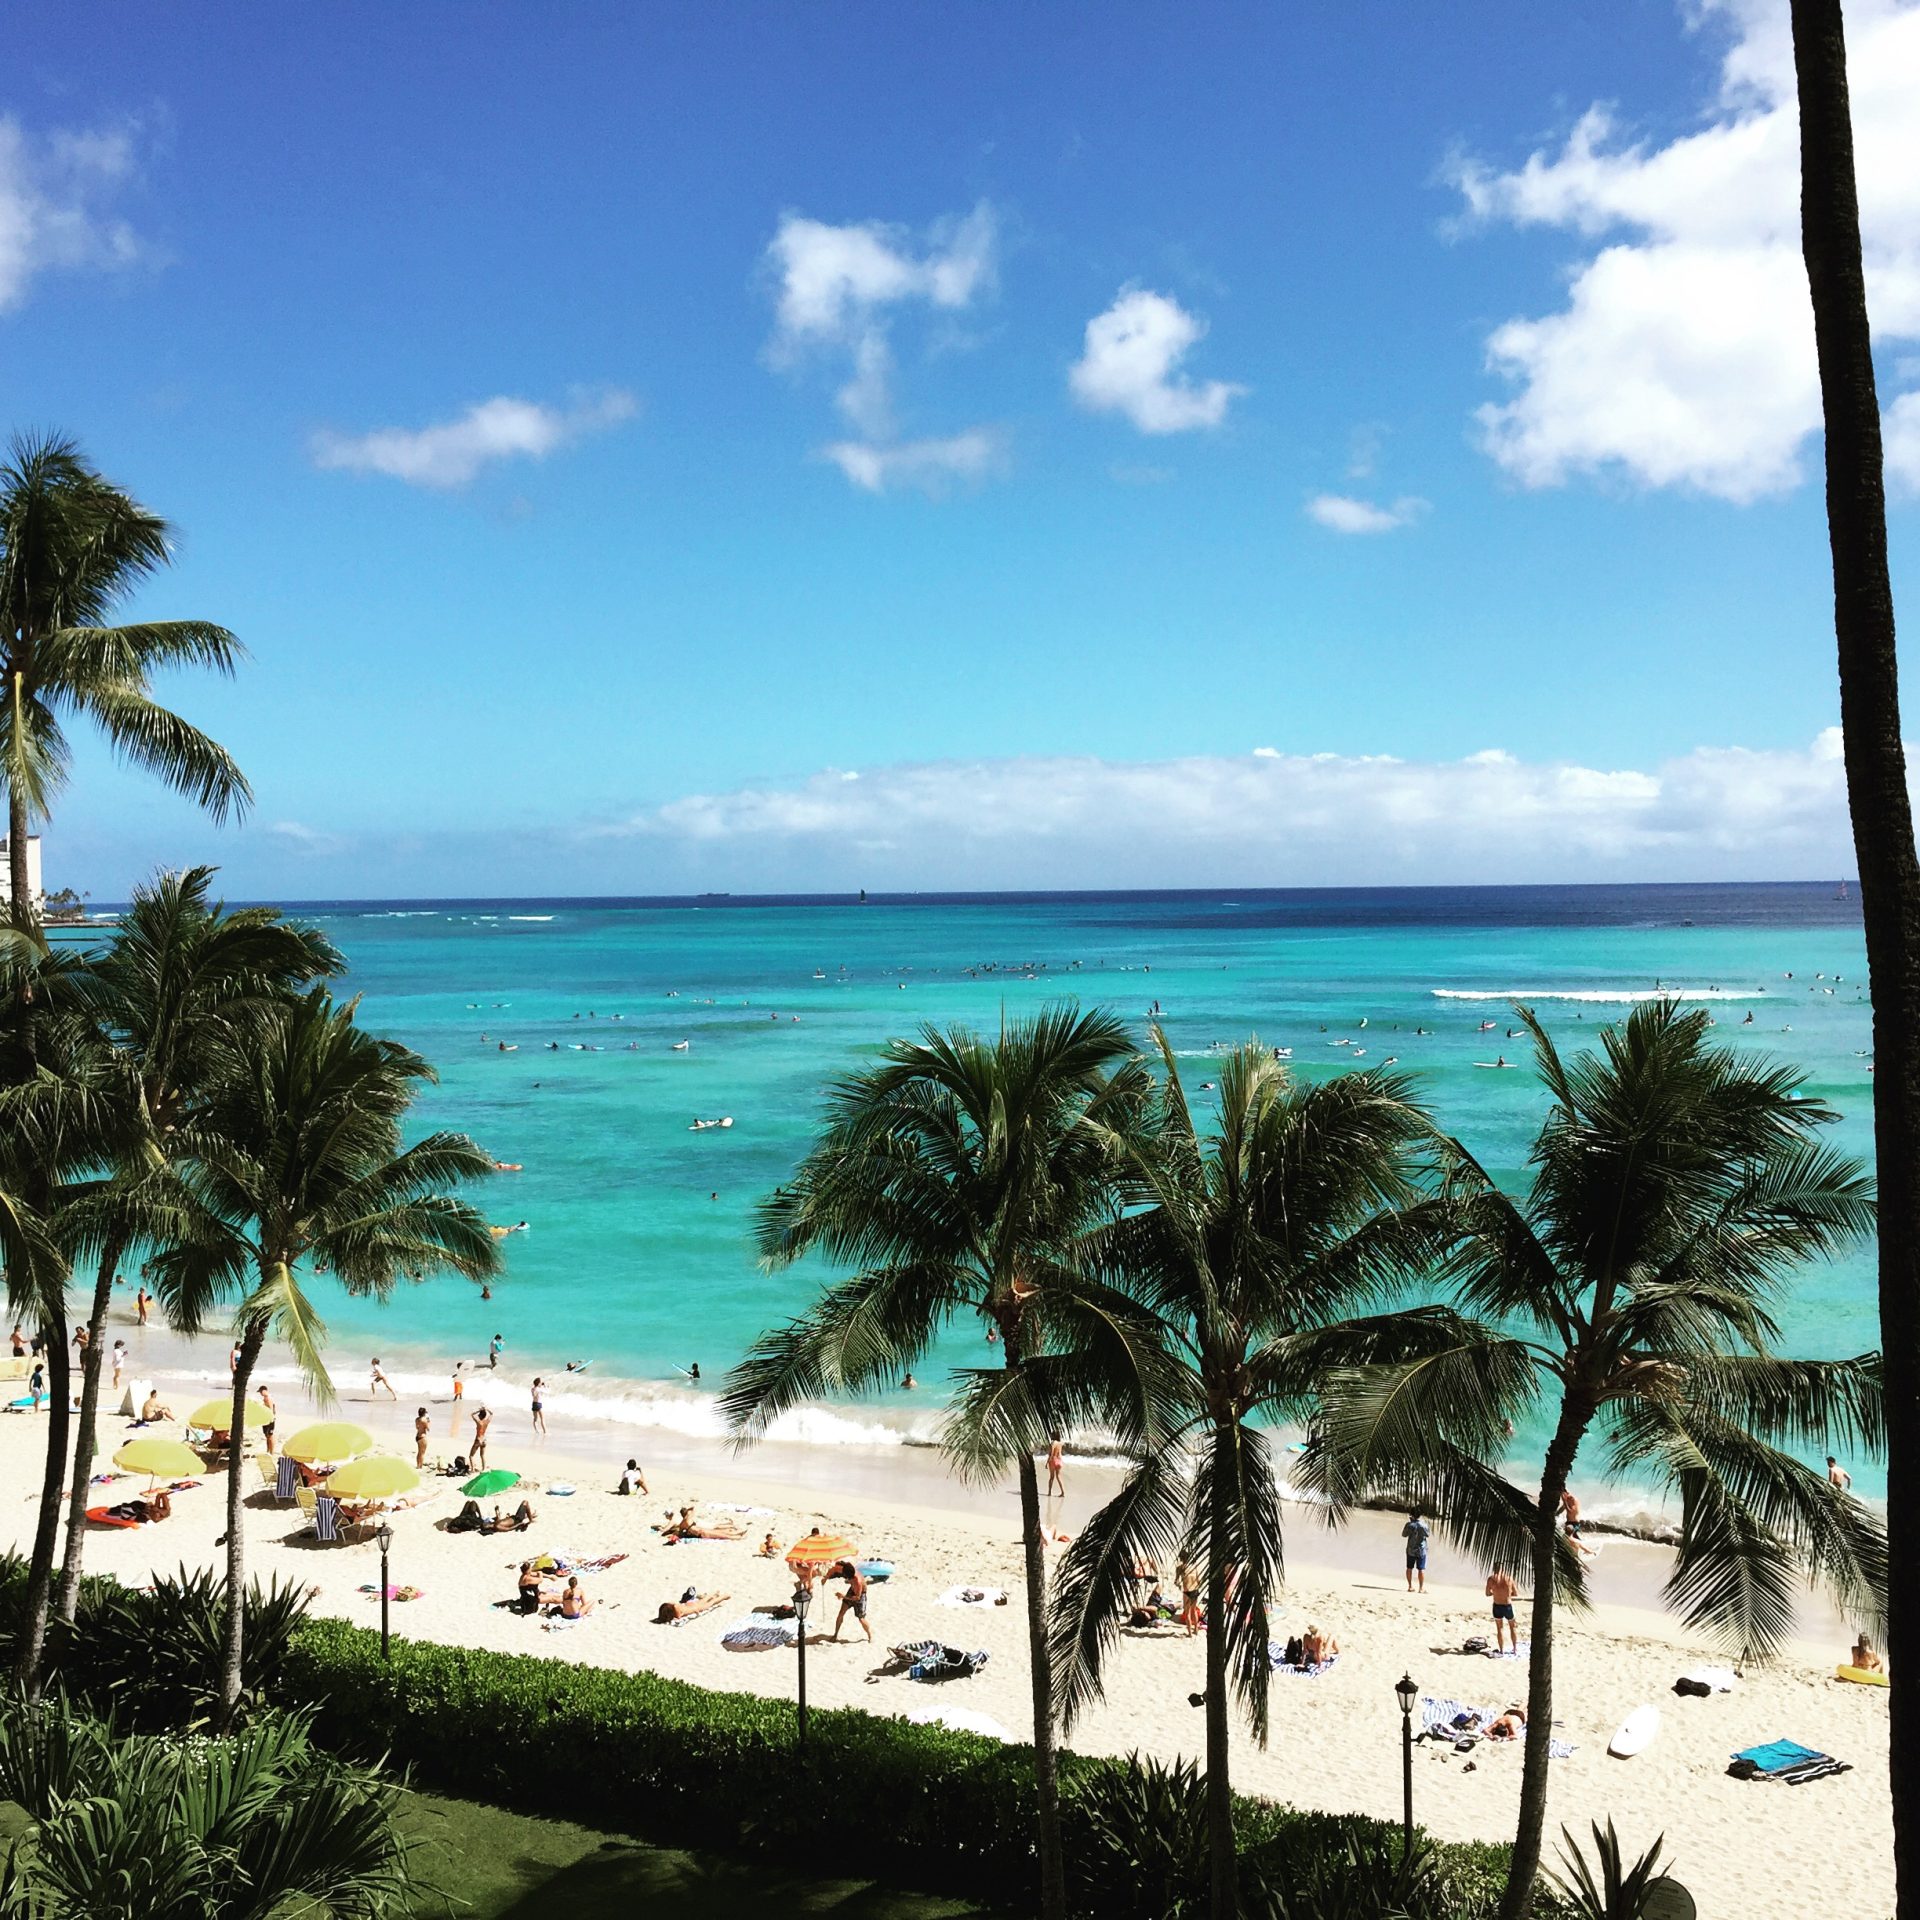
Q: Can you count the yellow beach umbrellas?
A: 4